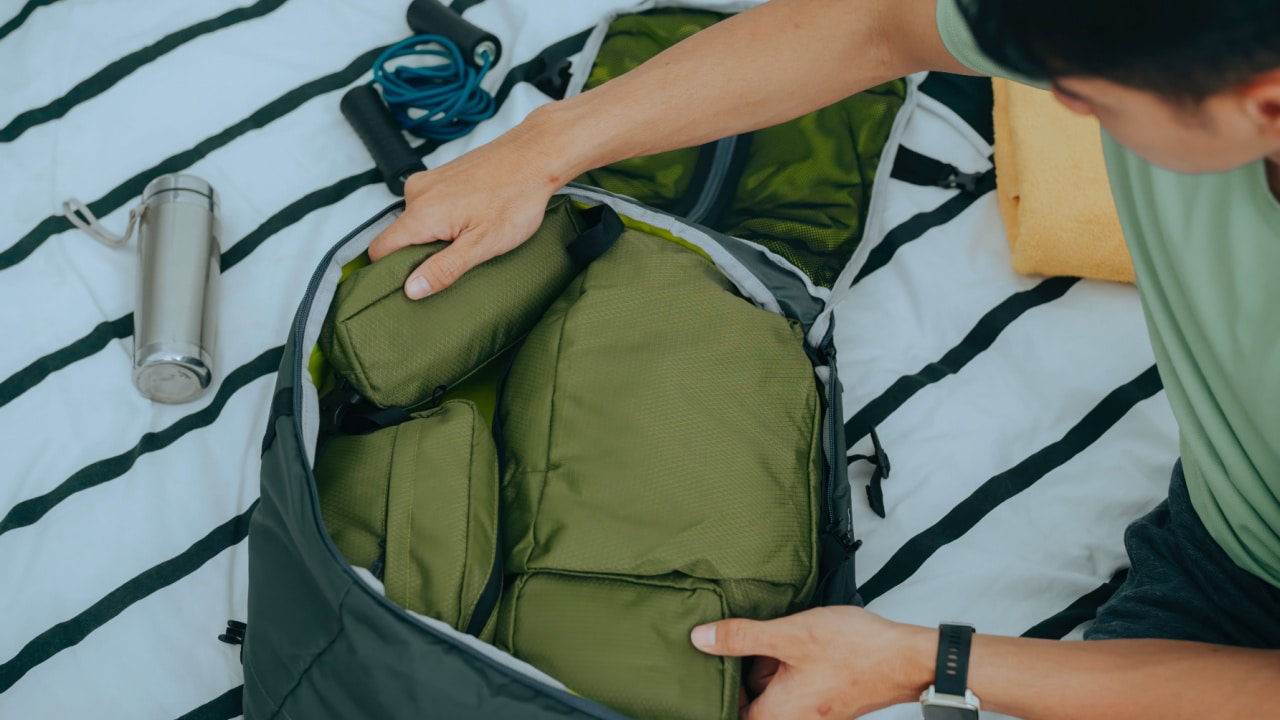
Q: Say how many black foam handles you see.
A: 2